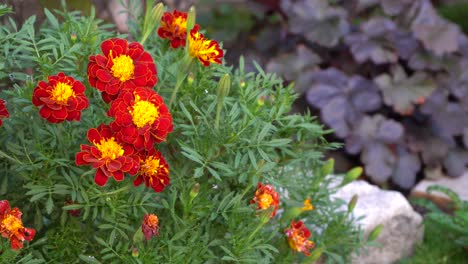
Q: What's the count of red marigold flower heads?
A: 12